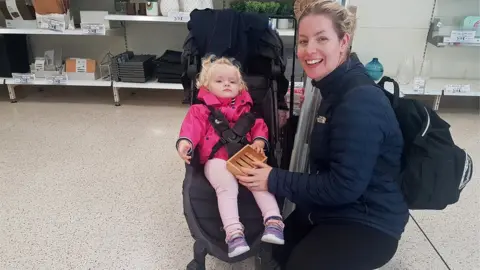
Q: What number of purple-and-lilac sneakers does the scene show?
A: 2